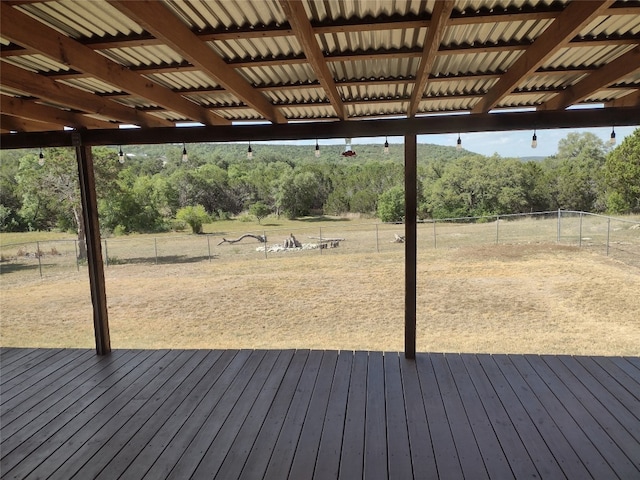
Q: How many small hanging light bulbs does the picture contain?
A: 9